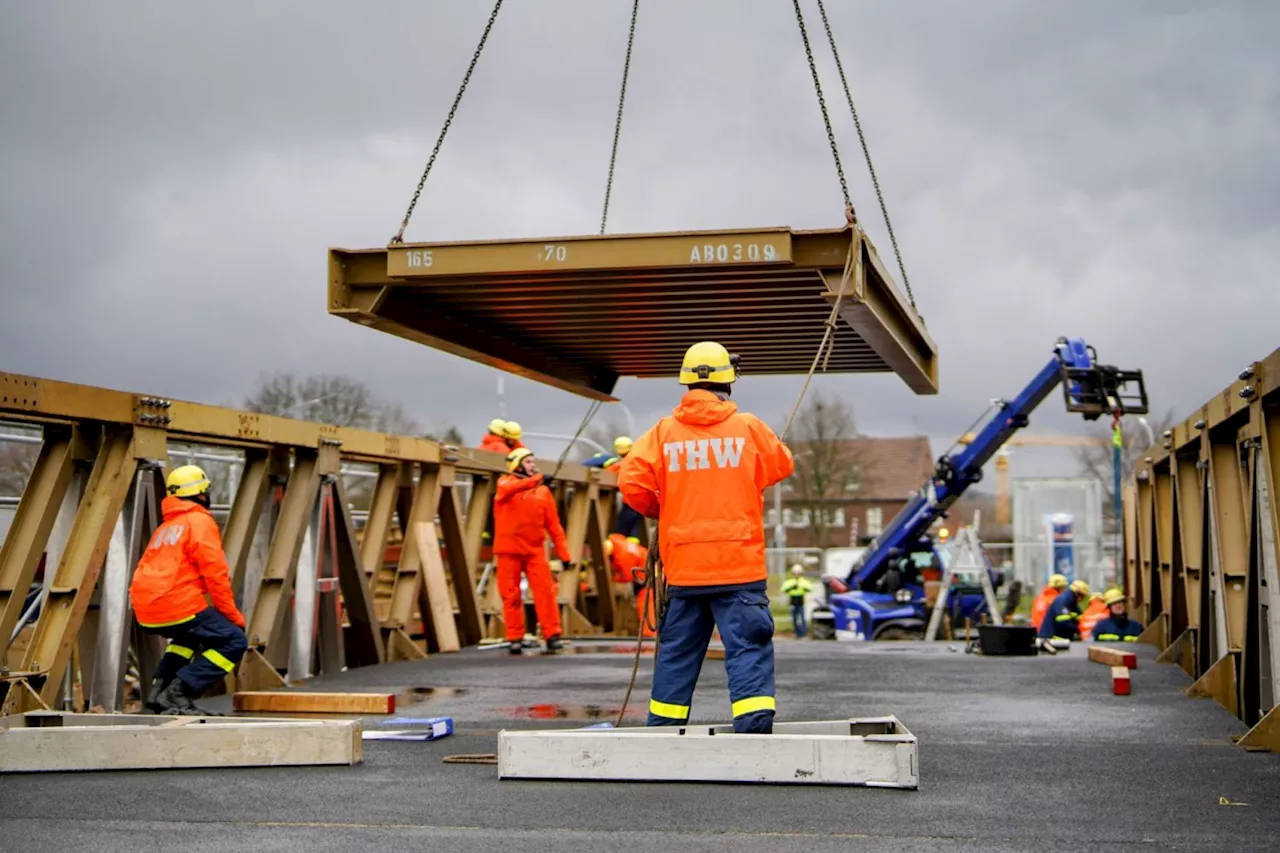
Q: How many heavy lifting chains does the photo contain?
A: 4